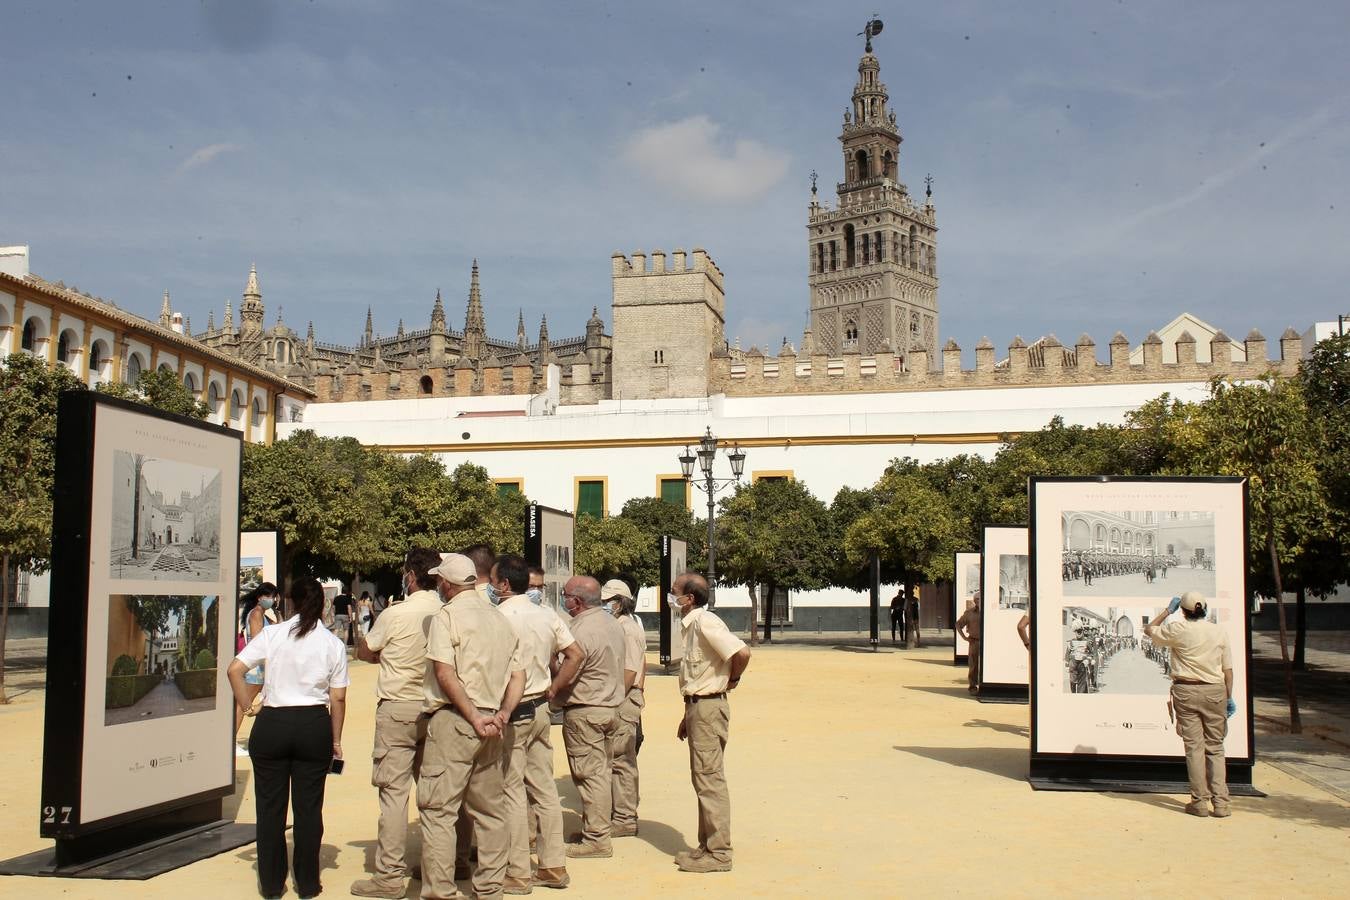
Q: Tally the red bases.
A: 0